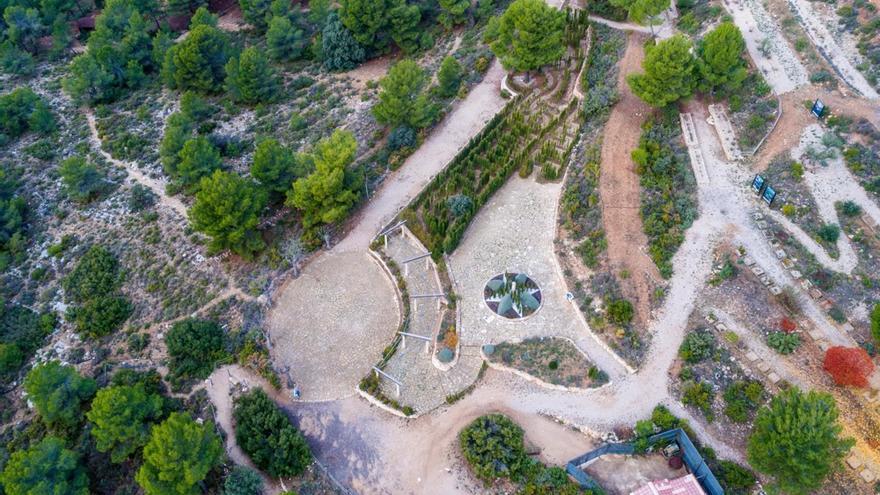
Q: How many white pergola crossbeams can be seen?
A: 5